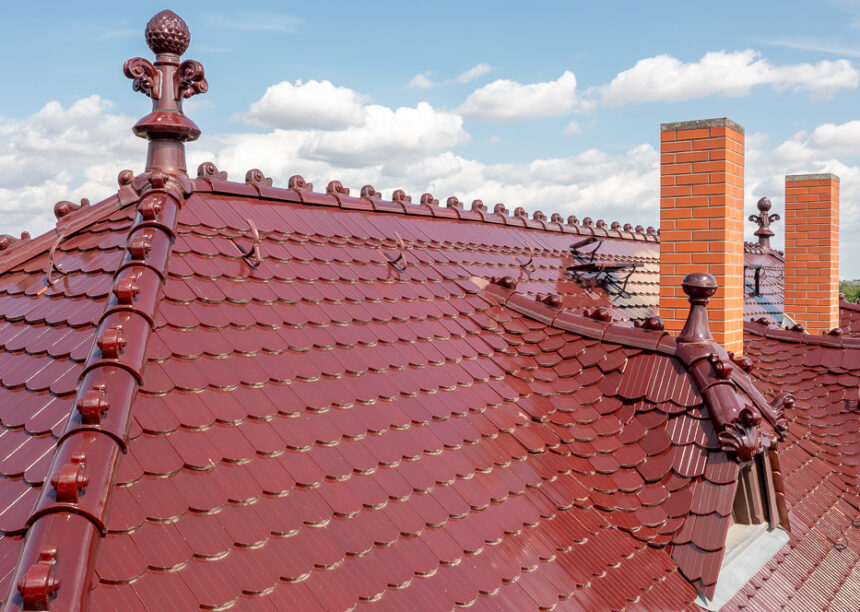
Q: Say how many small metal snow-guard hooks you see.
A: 4